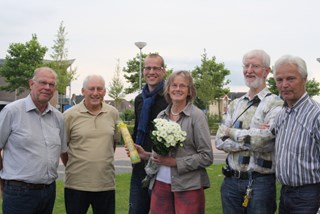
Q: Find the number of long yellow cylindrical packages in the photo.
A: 1